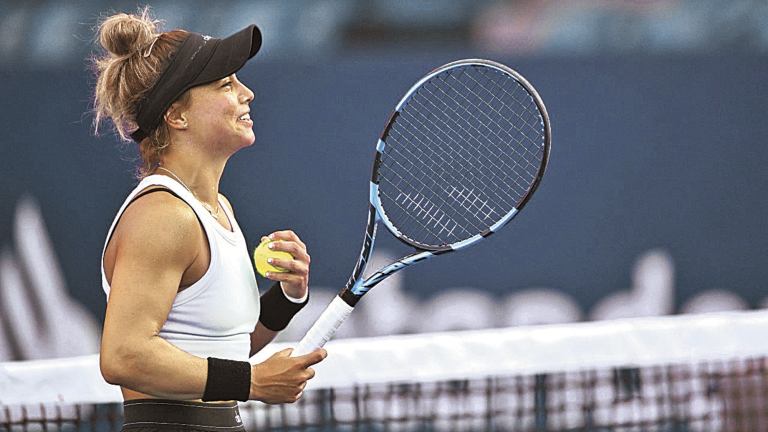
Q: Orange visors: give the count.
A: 0